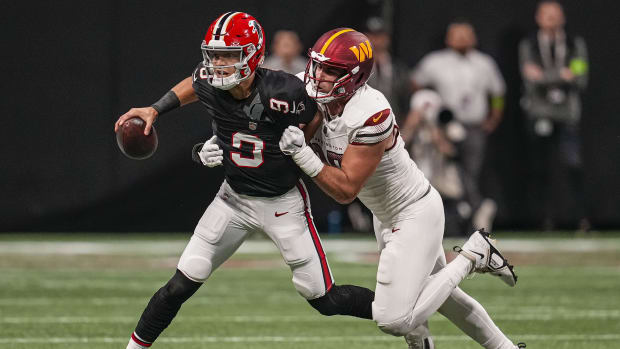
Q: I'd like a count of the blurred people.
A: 5